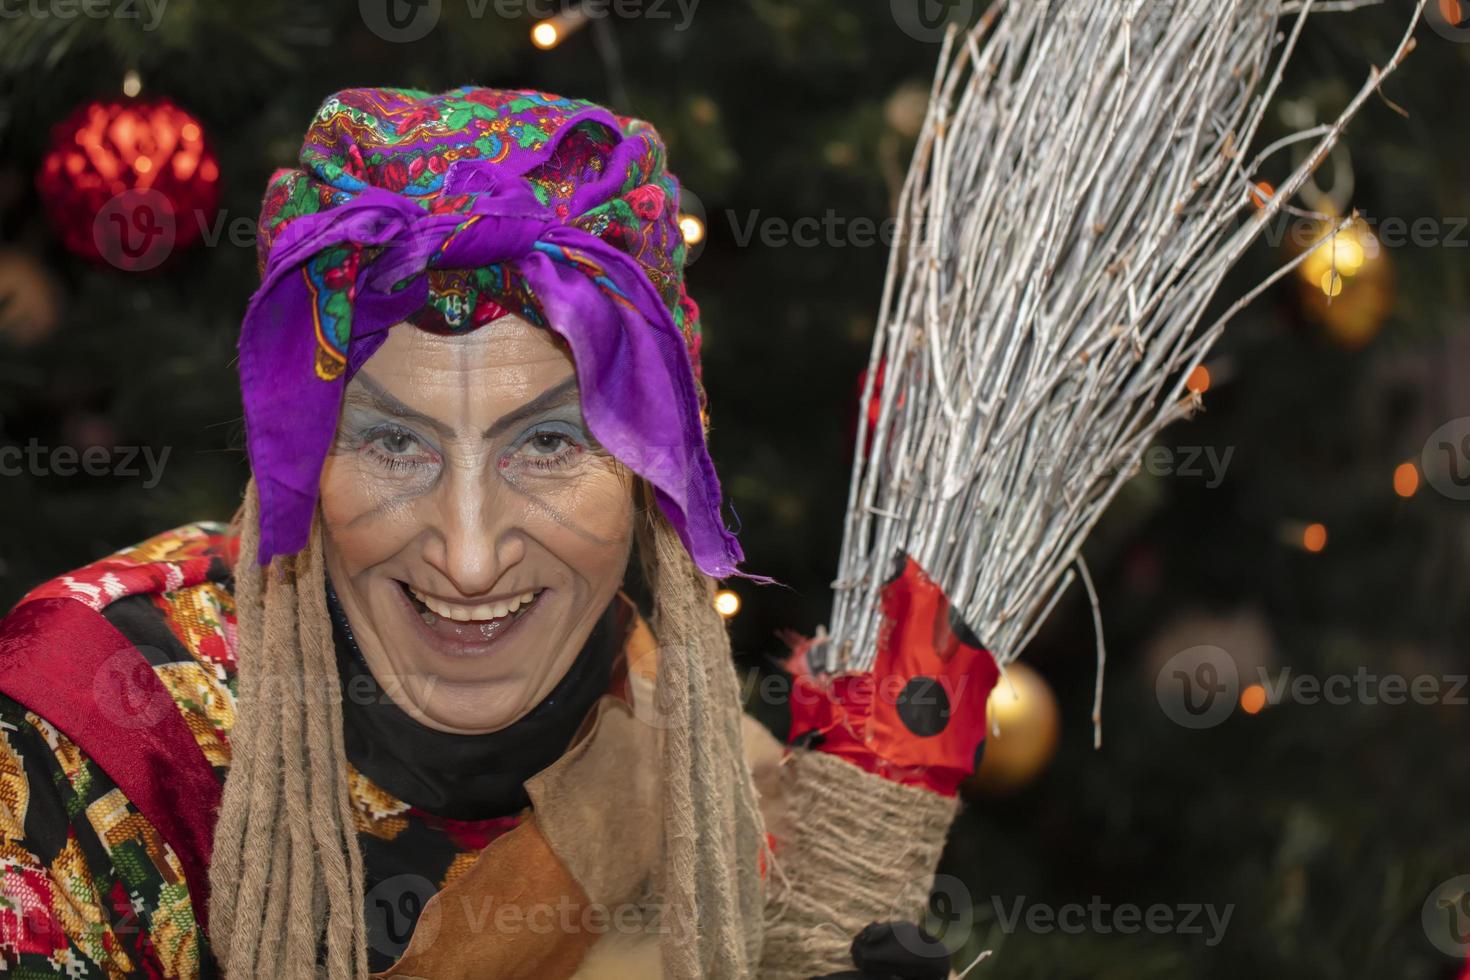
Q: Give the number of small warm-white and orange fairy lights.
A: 9